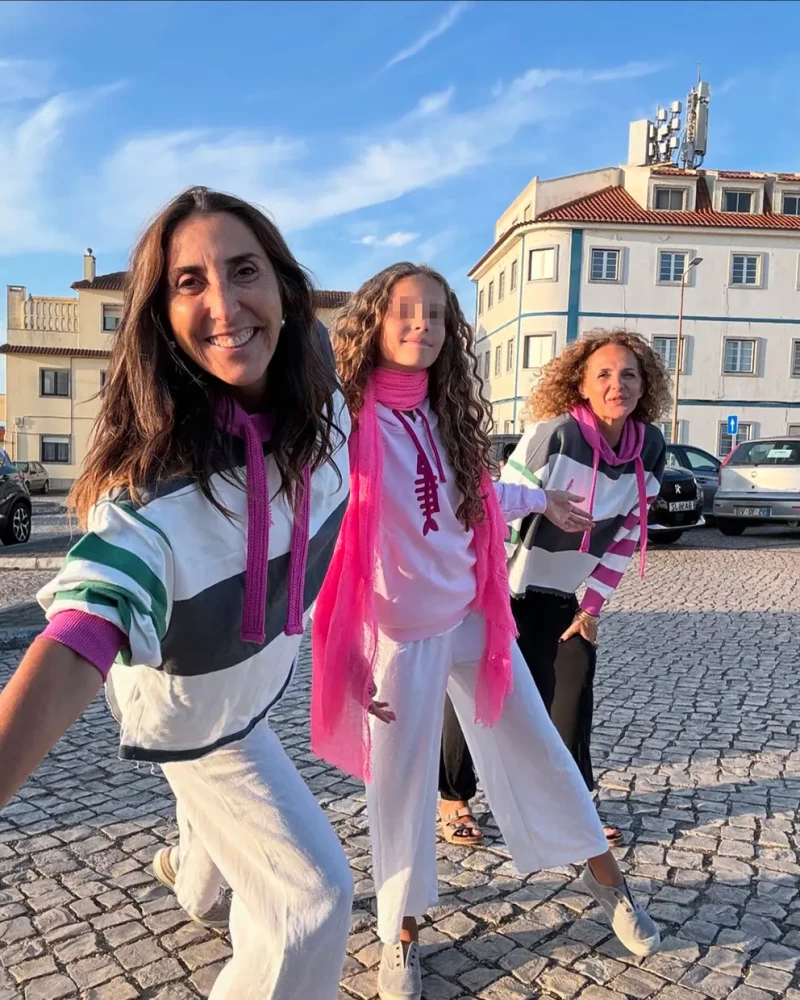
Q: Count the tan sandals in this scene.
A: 2